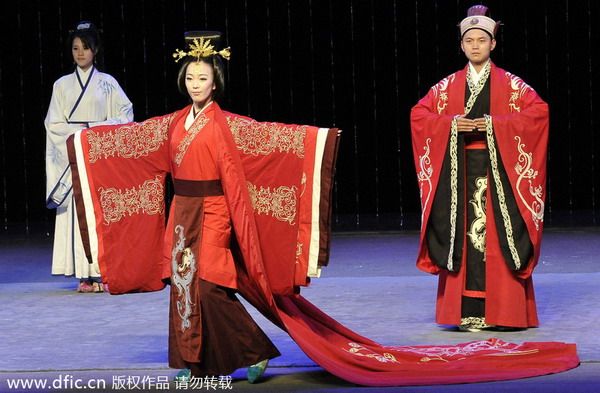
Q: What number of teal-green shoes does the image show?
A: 2